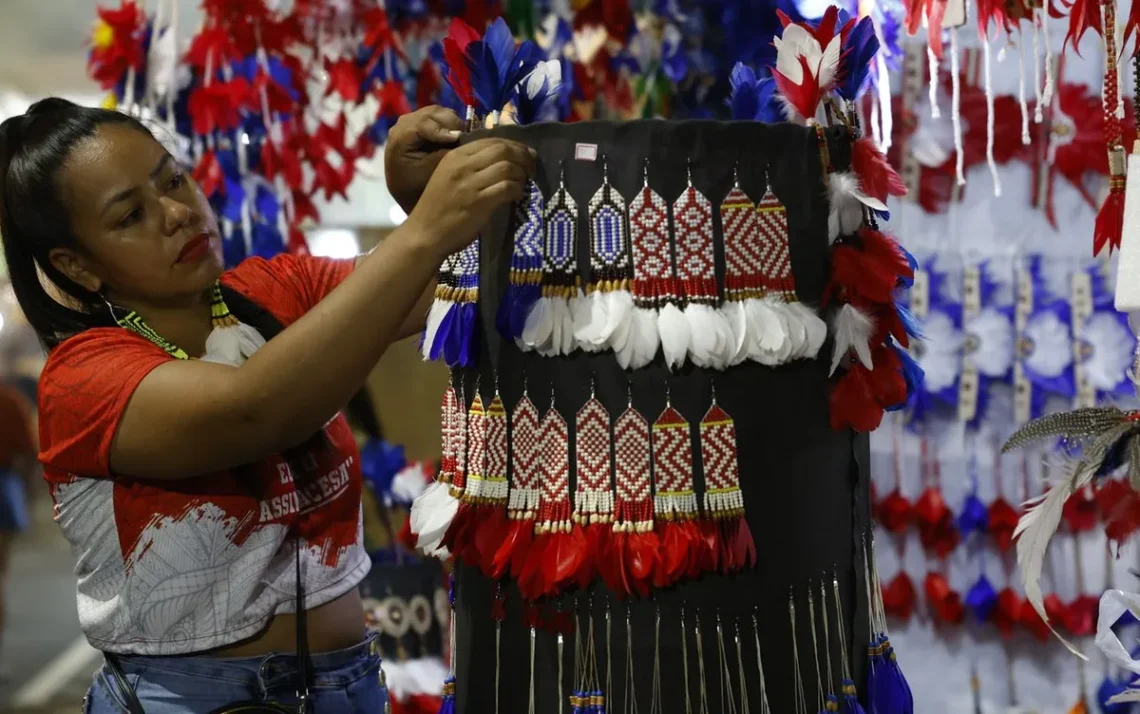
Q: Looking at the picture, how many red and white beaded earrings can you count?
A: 14